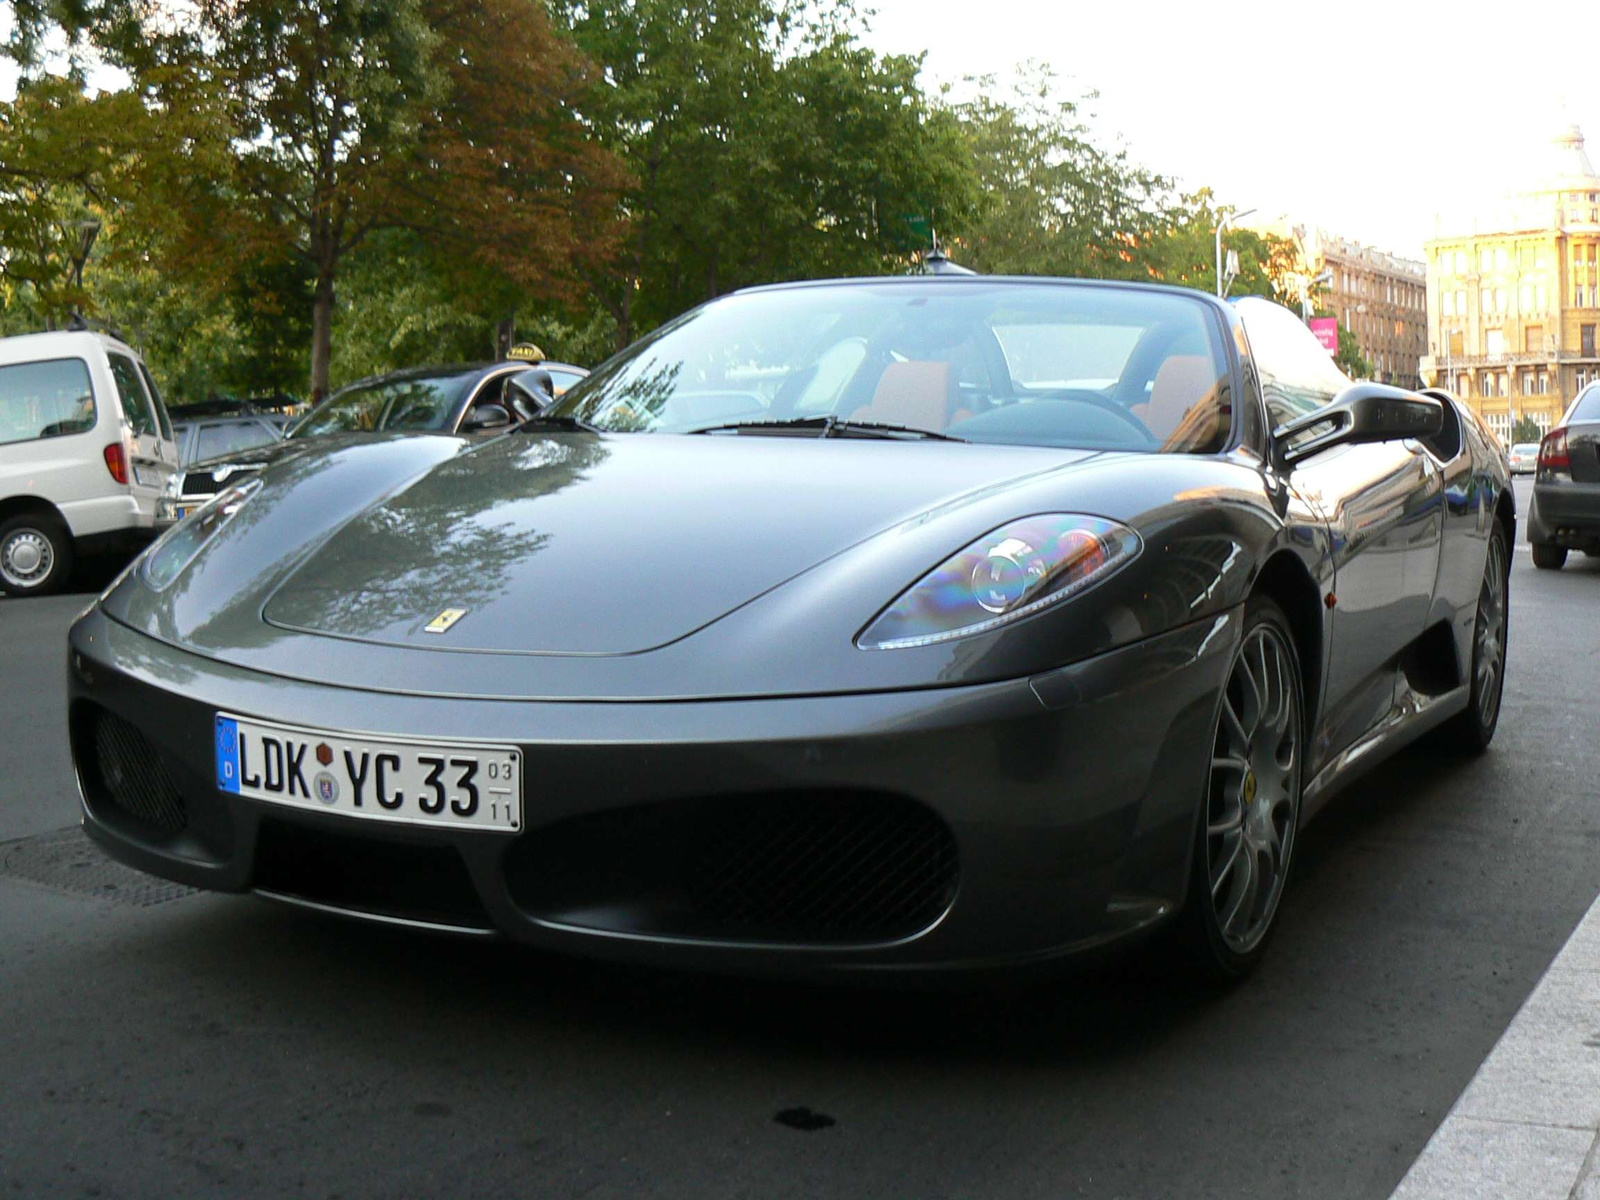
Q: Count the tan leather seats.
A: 2